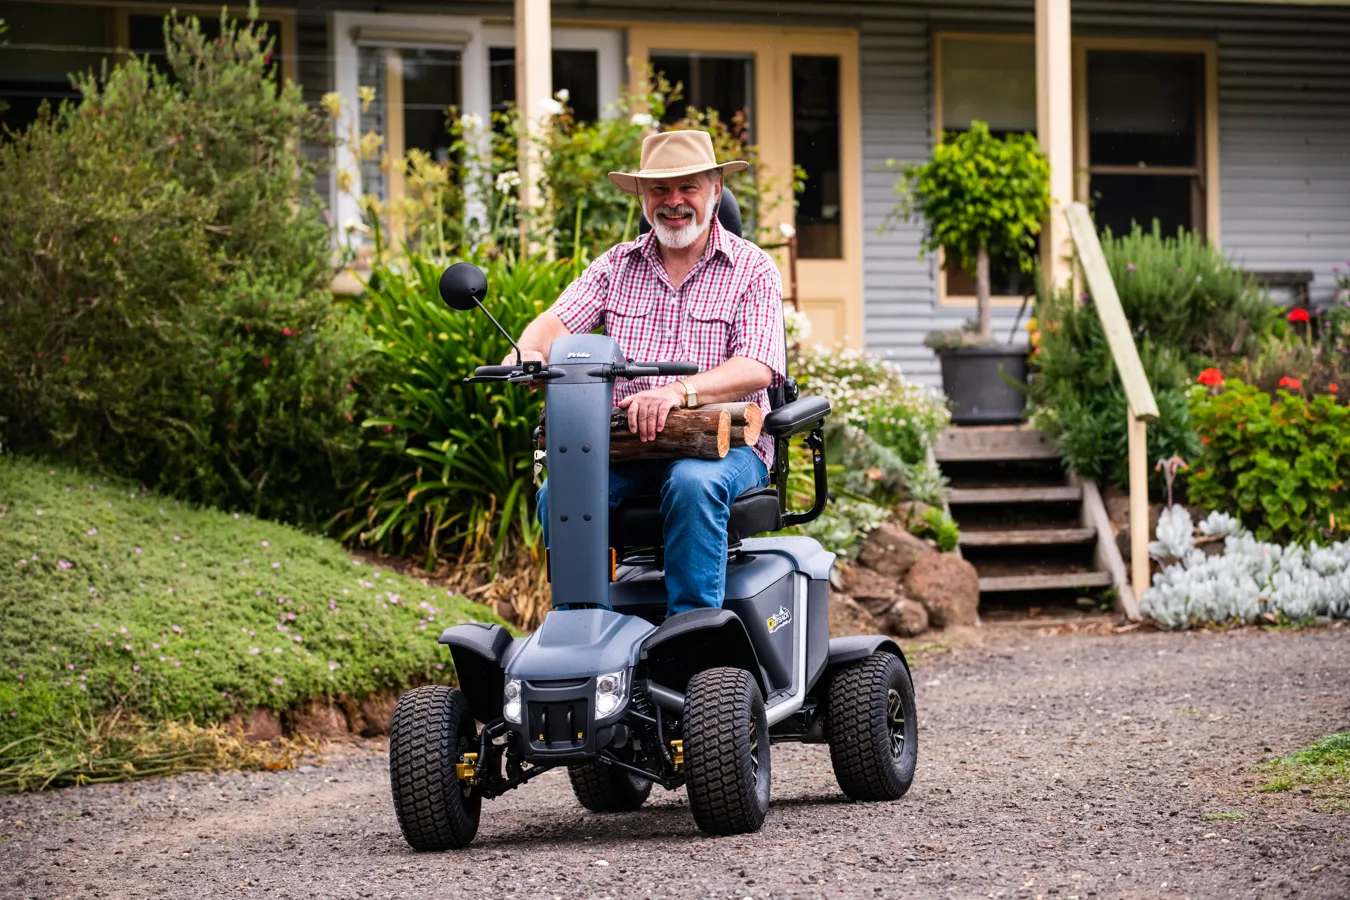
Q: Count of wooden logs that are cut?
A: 2